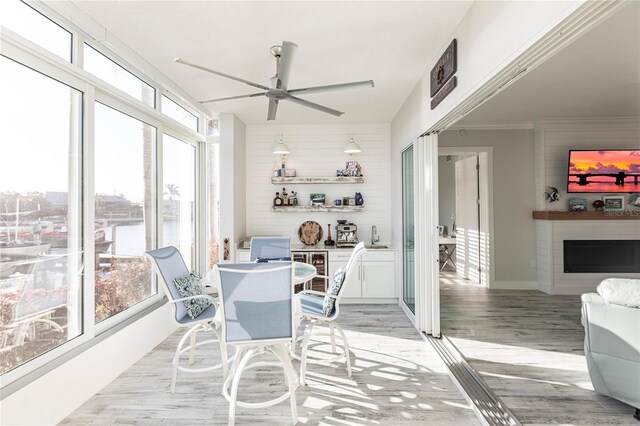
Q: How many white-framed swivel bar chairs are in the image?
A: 4